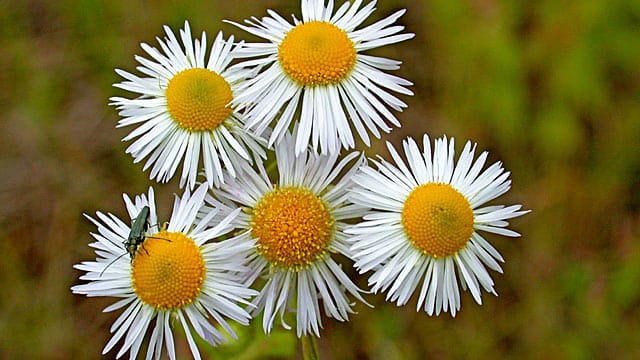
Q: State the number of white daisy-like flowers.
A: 5